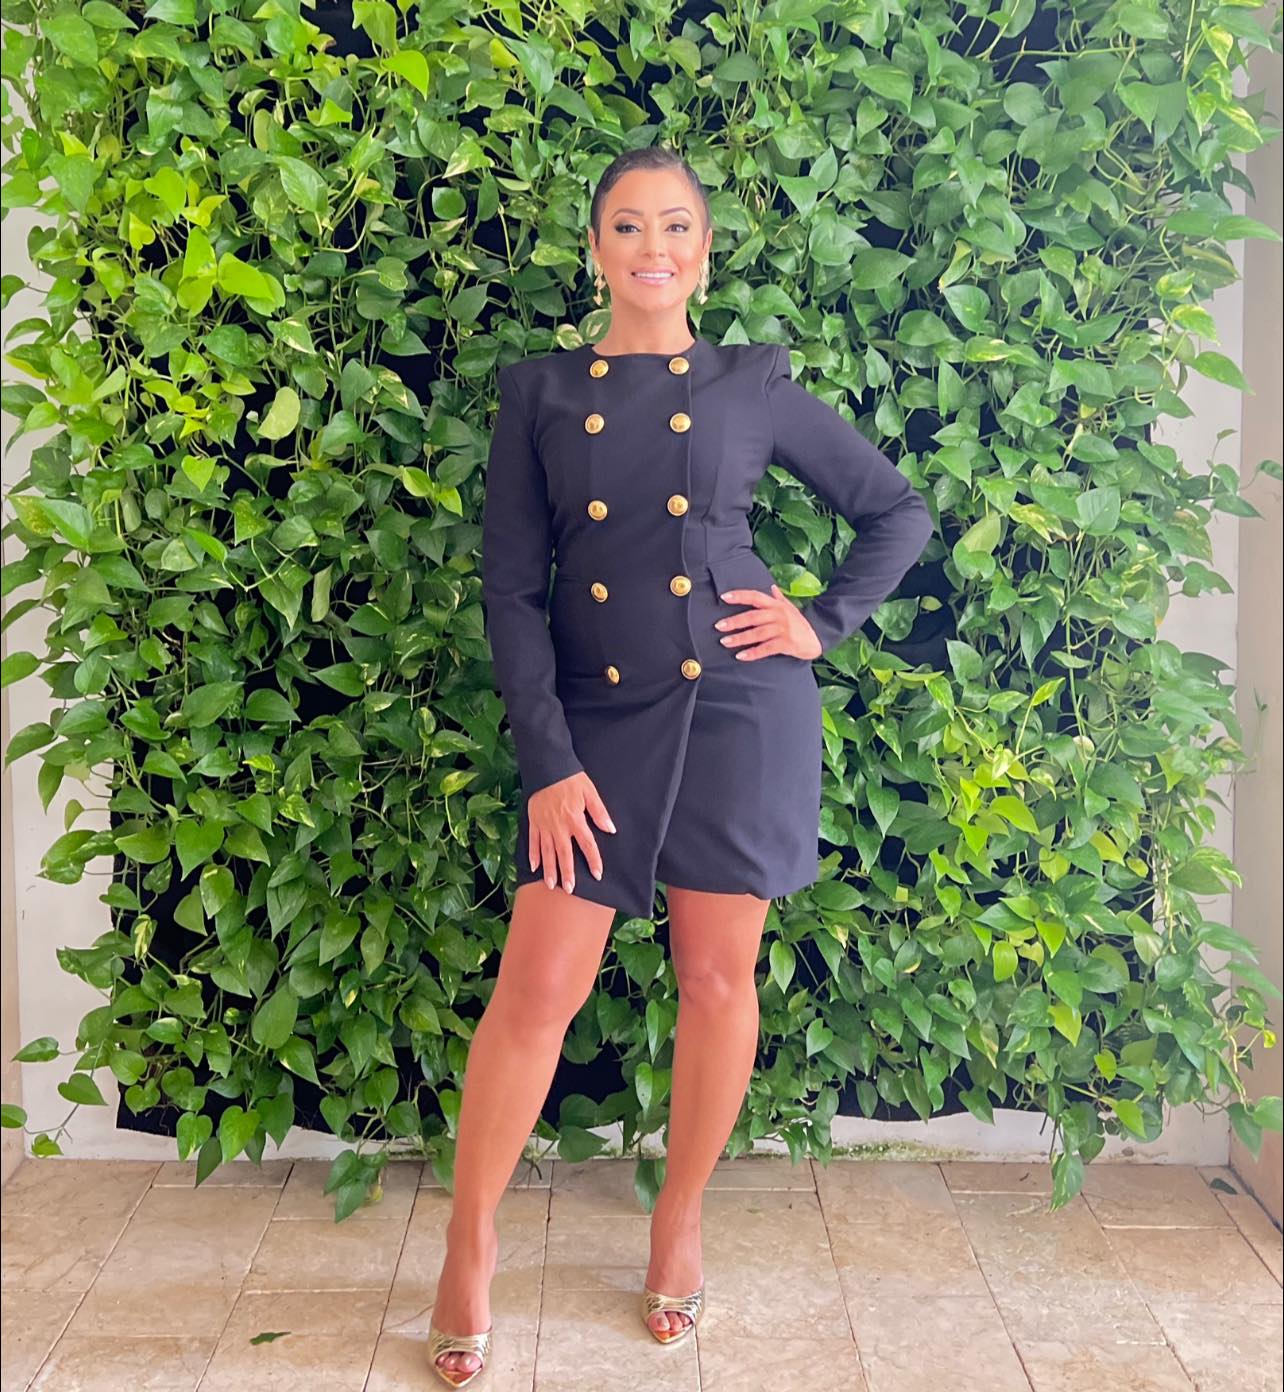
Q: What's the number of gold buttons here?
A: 10